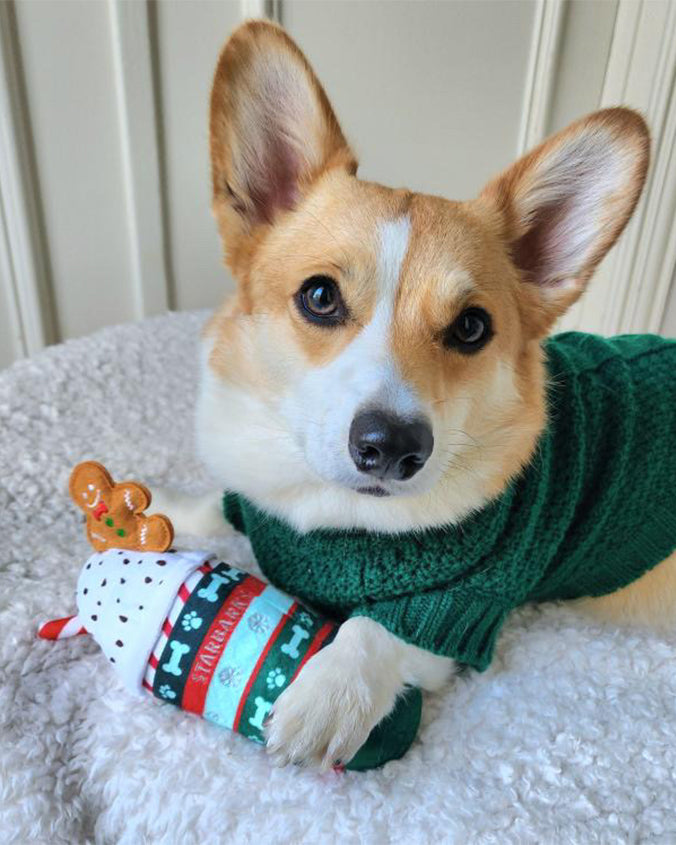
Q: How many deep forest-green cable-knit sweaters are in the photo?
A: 1